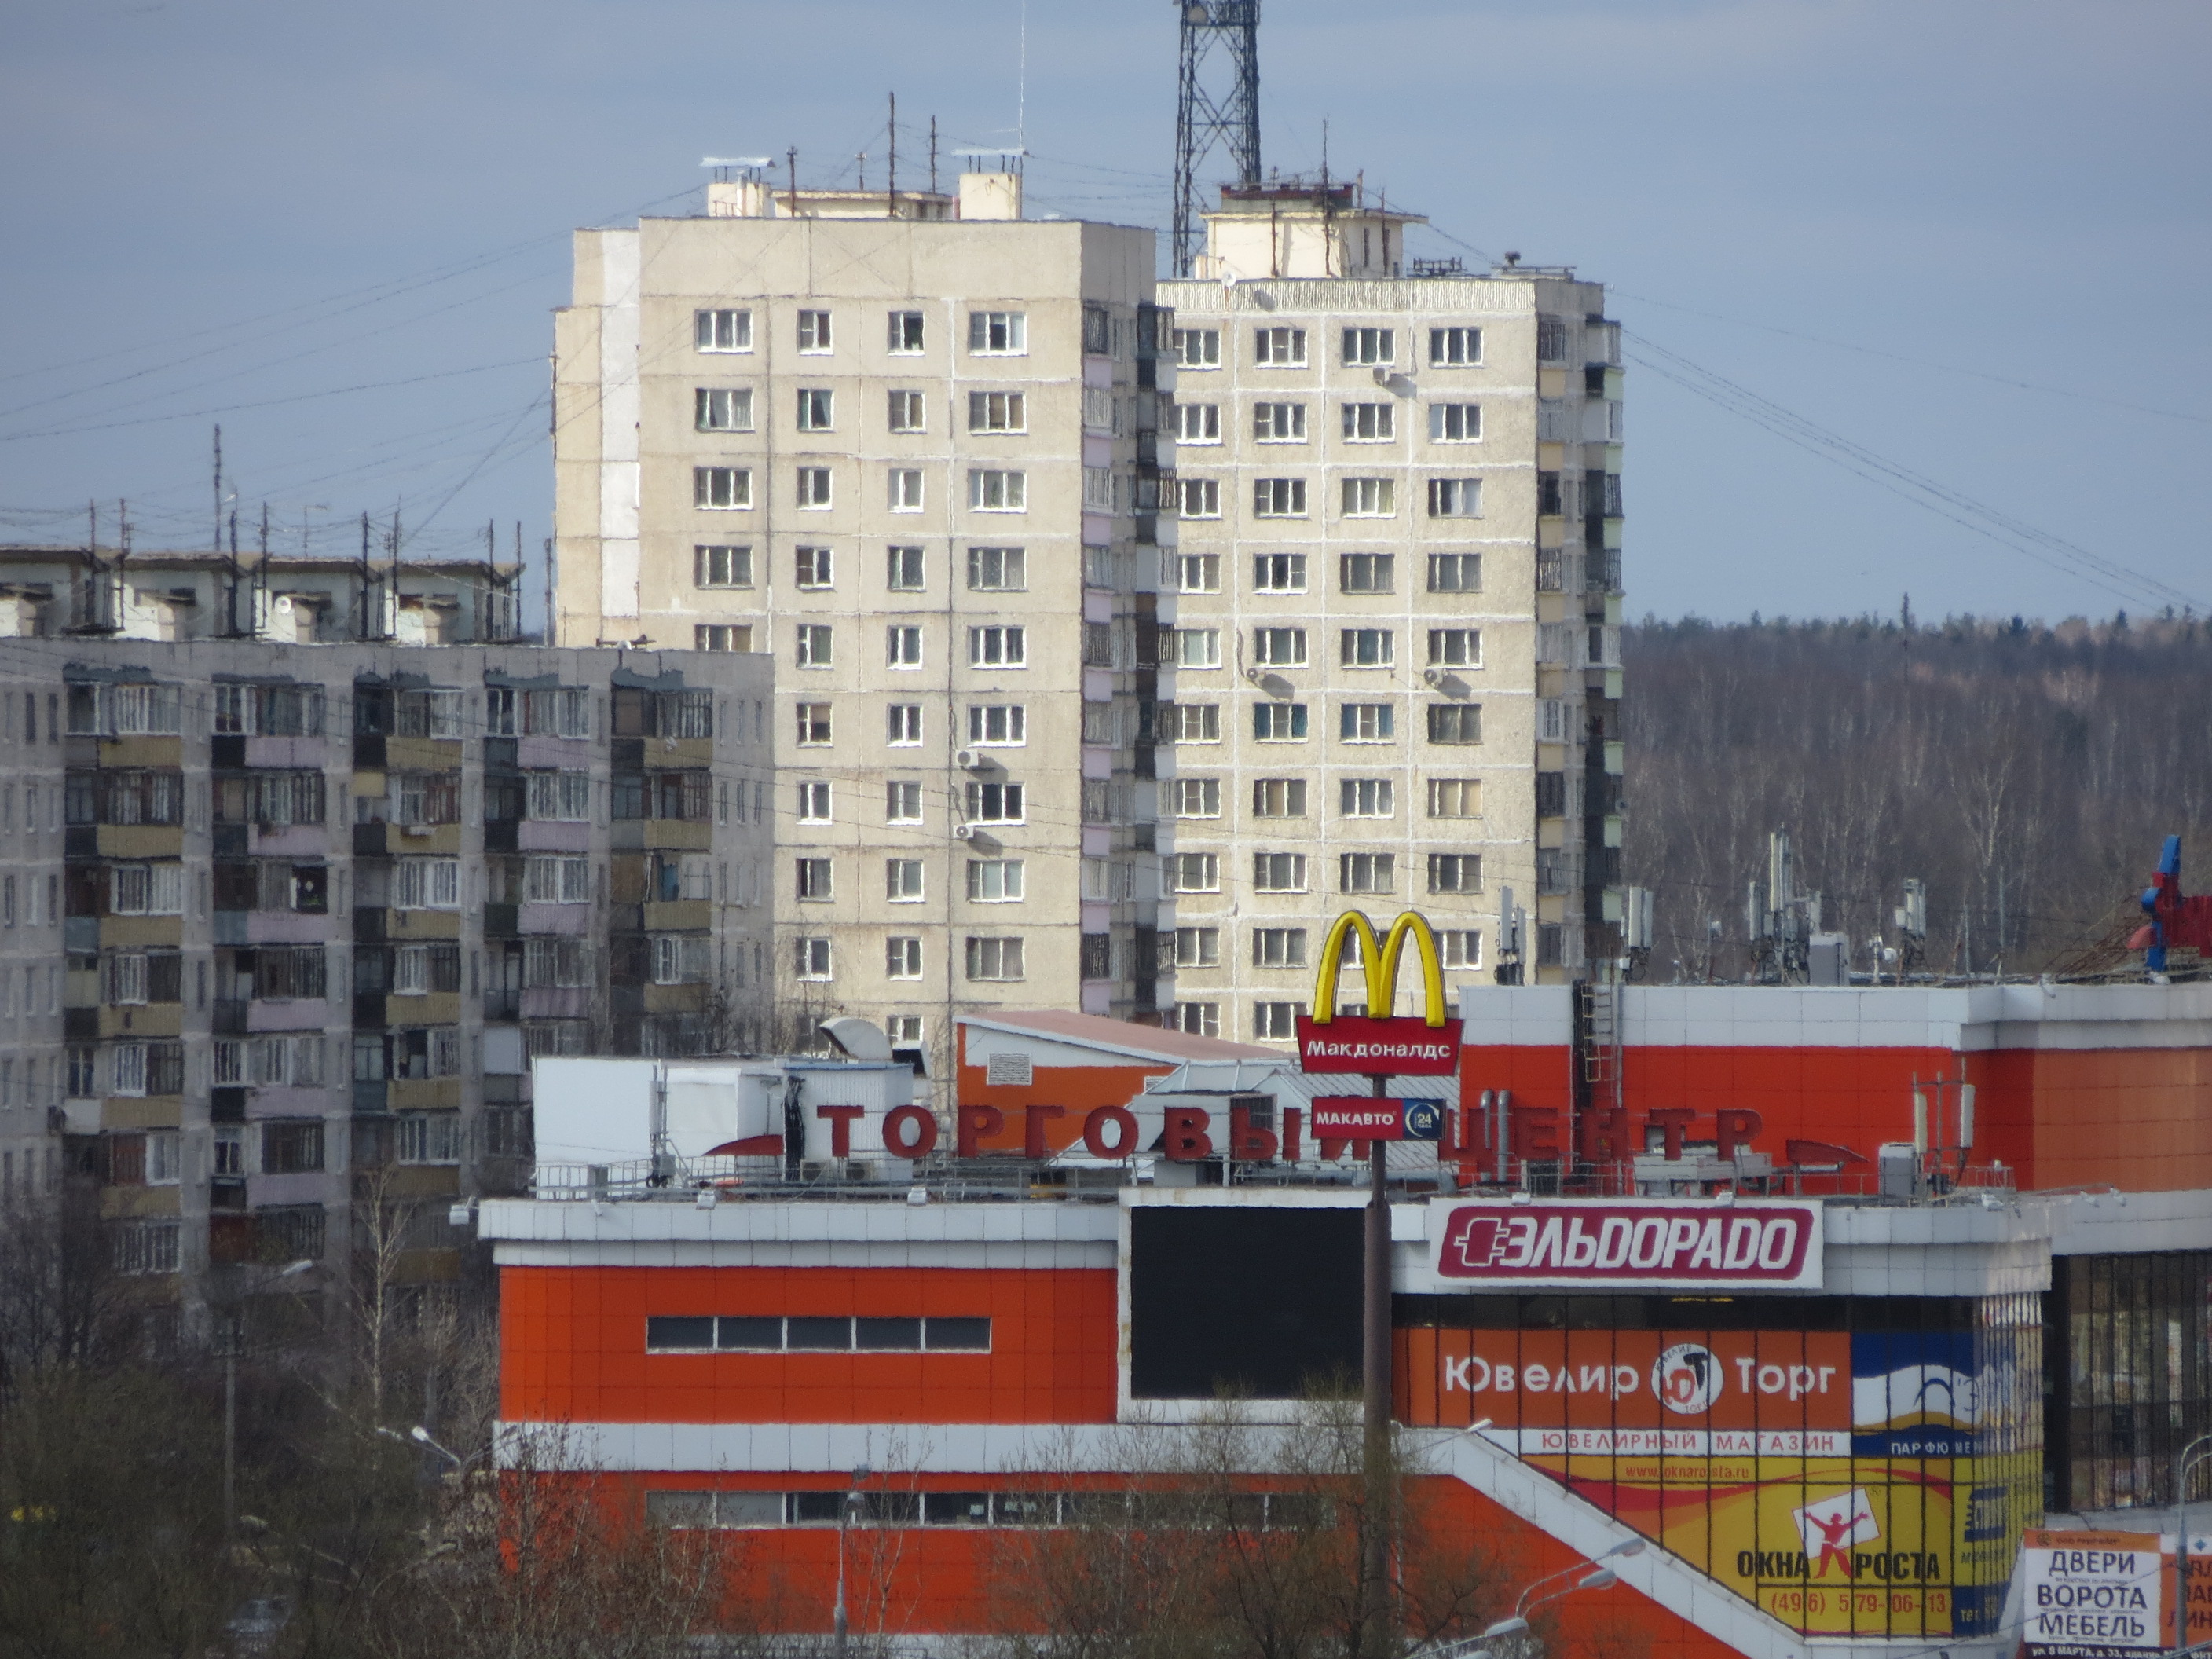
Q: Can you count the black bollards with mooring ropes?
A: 0